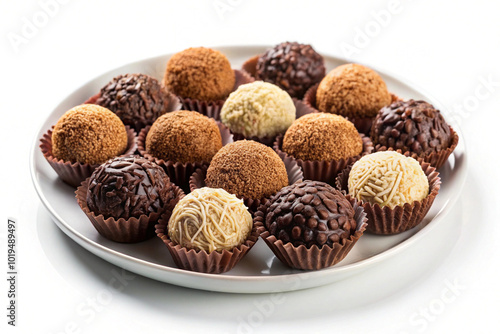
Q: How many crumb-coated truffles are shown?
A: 6